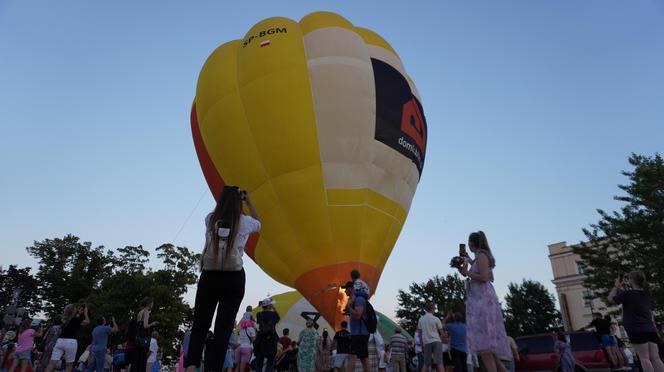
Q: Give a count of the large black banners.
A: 1